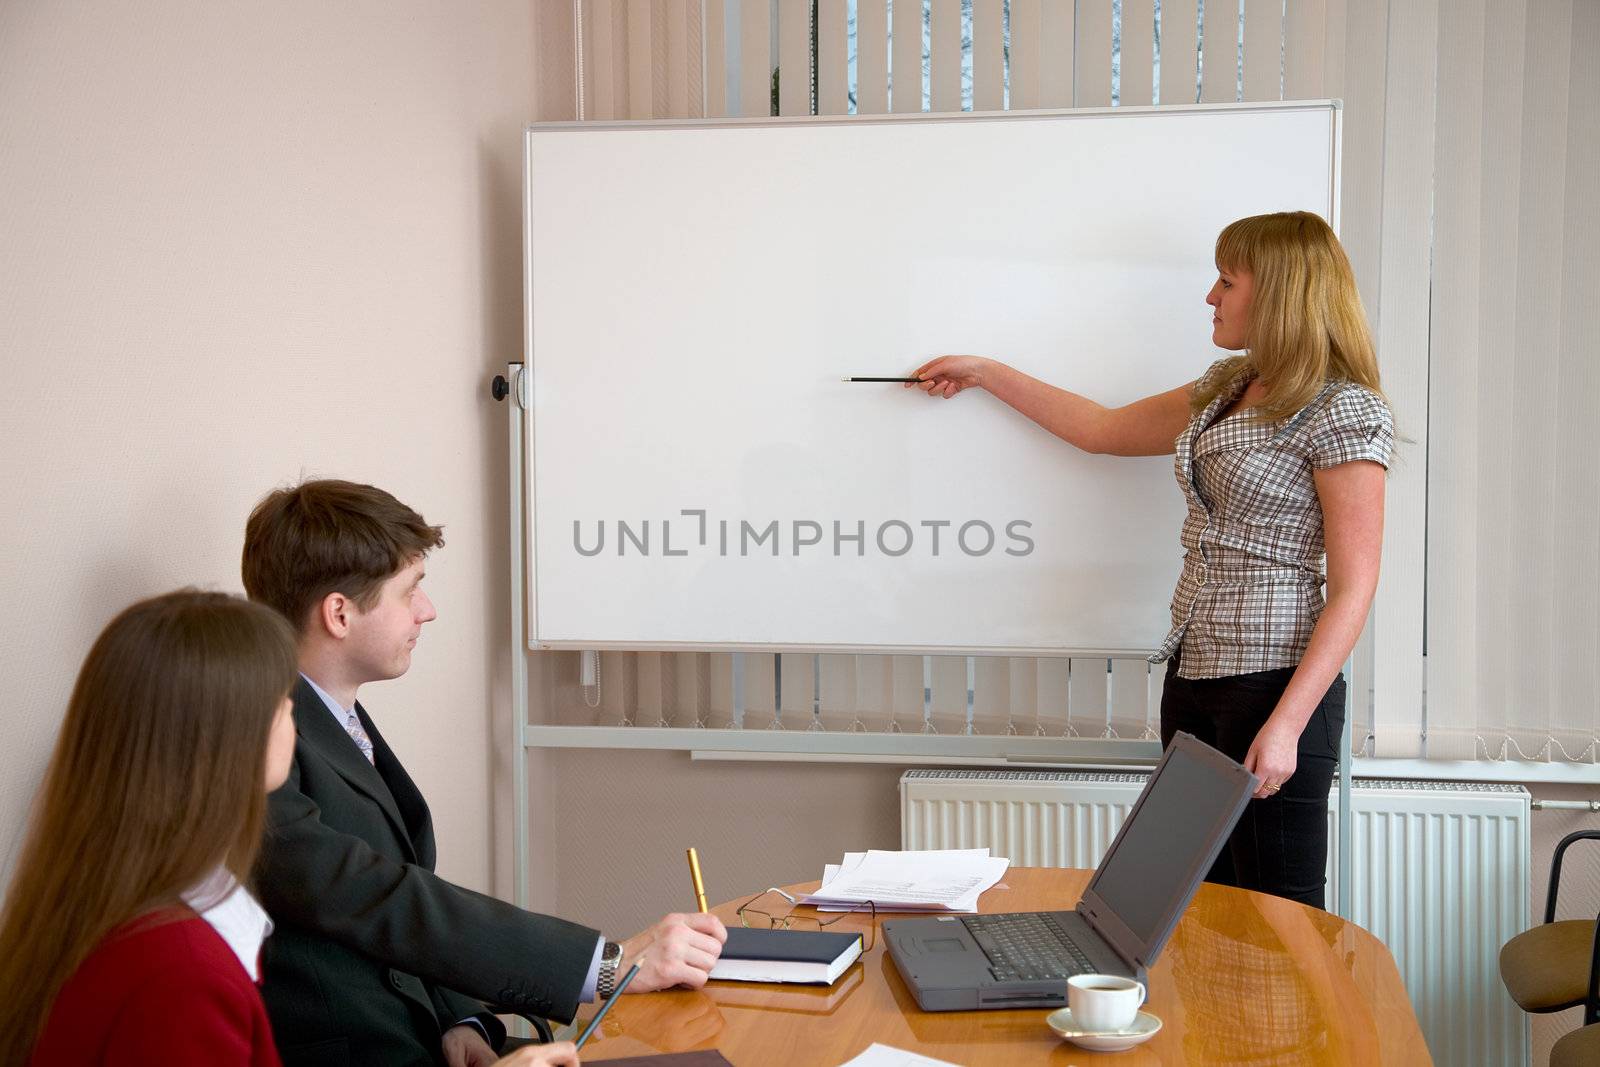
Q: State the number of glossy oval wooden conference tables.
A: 1